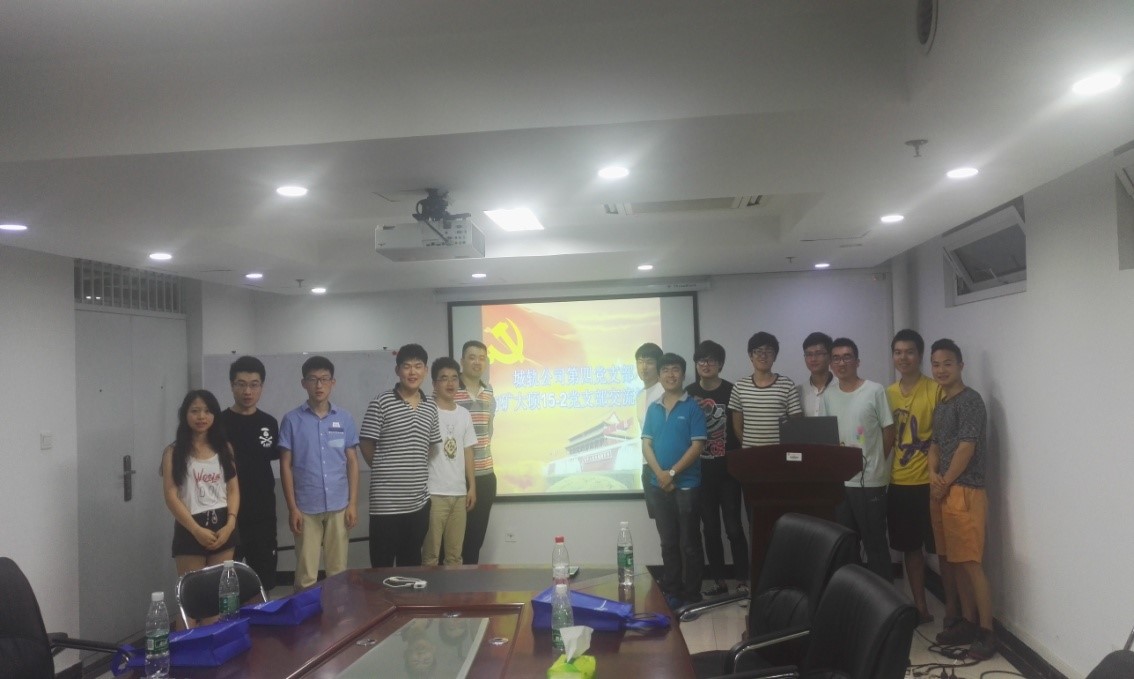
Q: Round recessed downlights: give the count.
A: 12